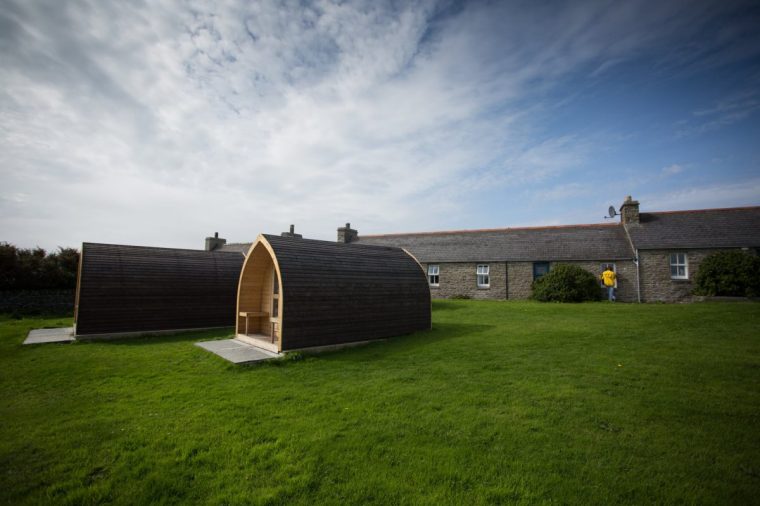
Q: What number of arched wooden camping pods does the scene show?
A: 2